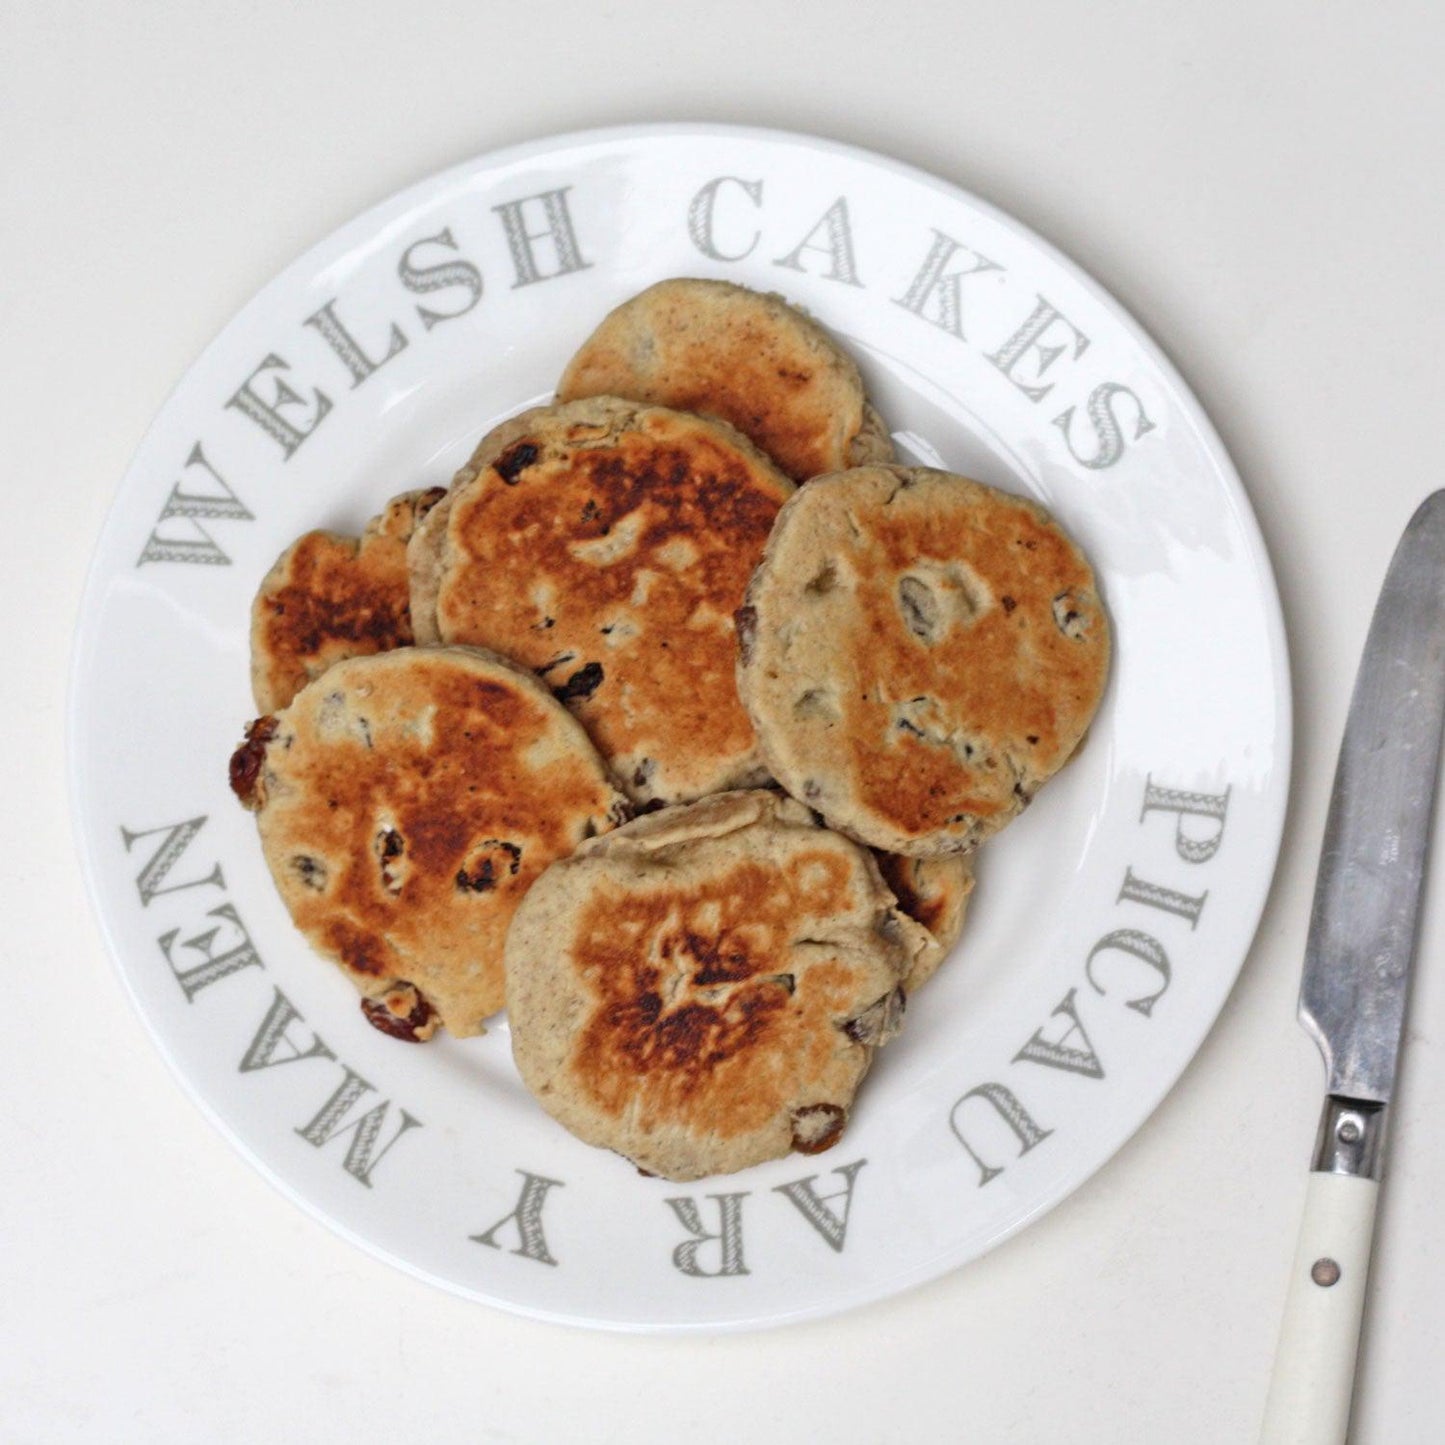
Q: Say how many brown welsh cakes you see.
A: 7